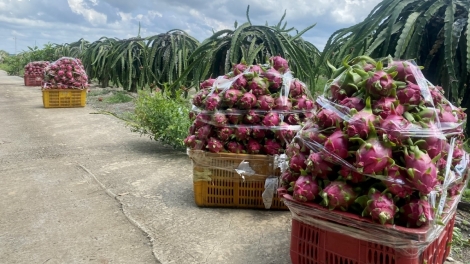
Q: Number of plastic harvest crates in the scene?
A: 4